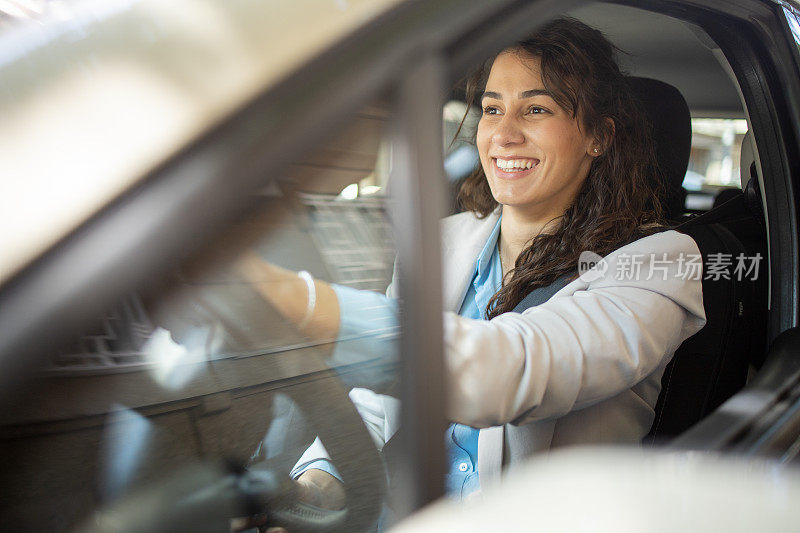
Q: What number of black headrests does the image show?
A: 1